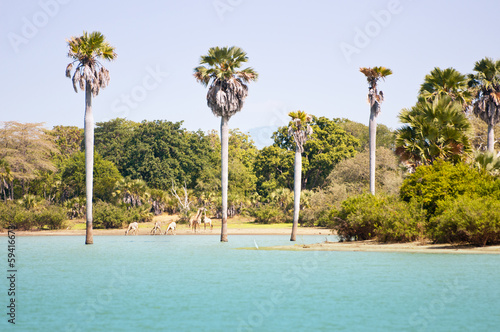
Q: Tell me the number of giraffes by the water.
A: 6